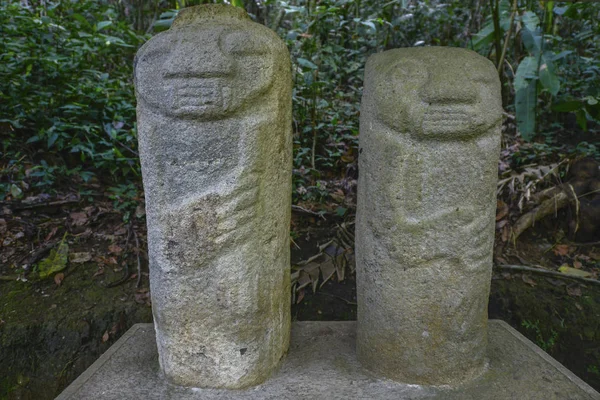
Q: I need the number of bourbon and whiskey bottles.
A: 0